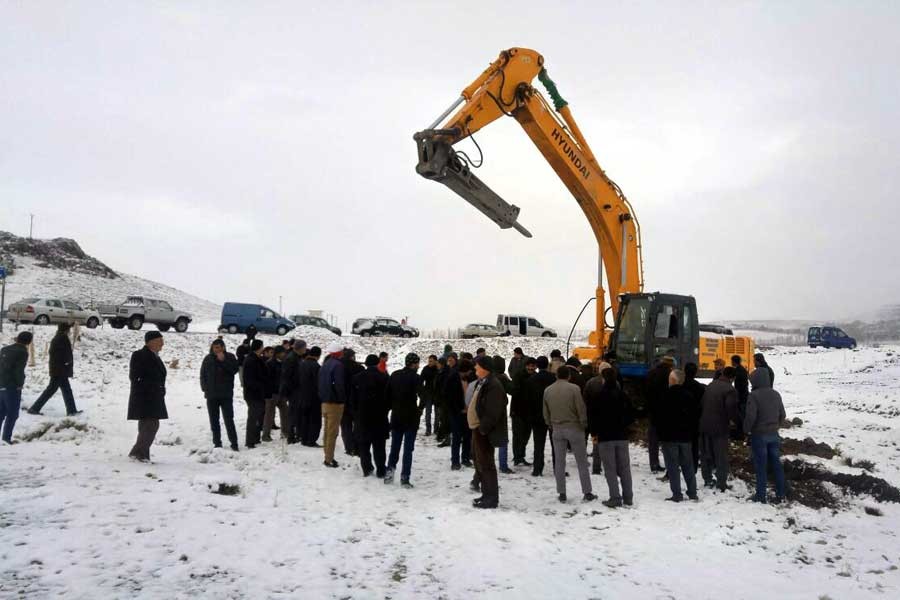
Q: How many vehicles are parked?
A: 8